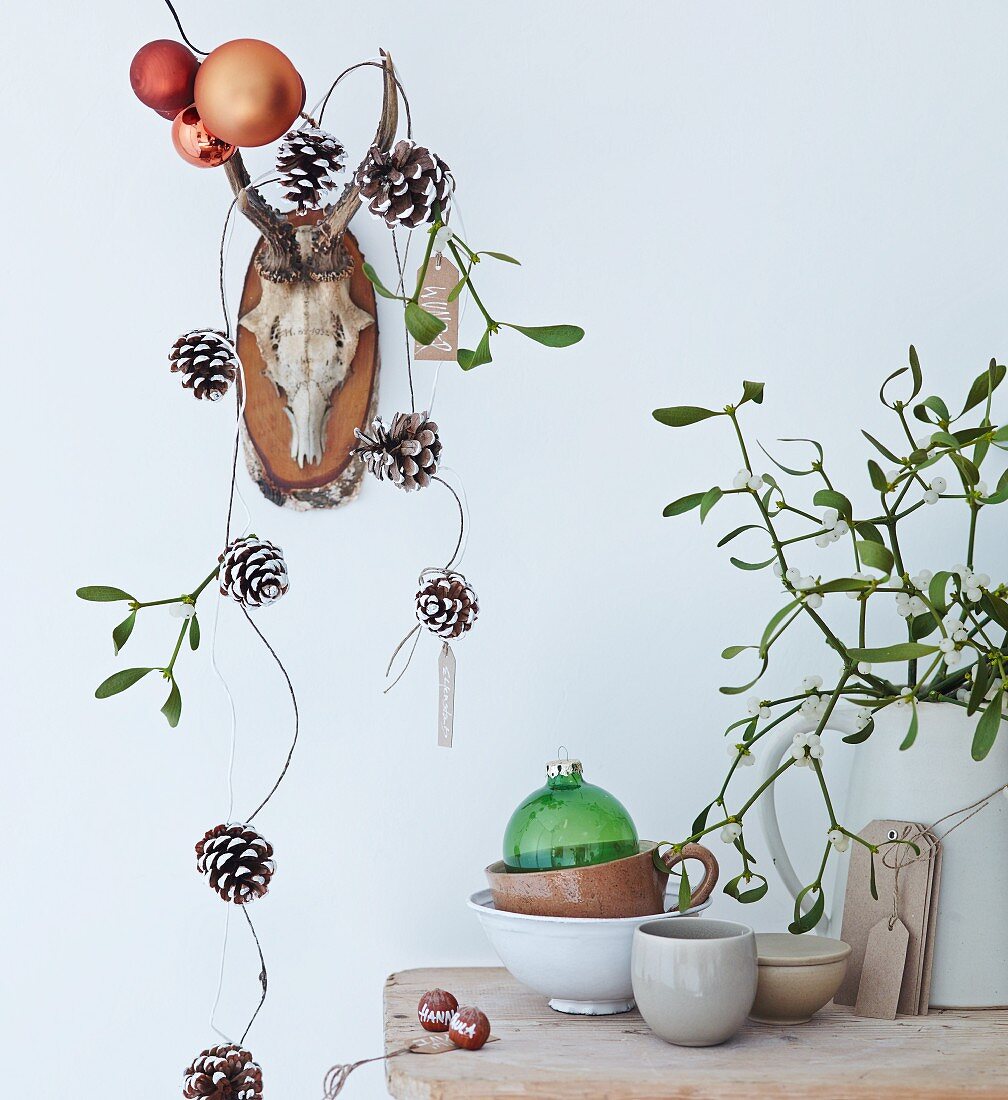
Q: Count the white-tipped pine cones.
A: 8